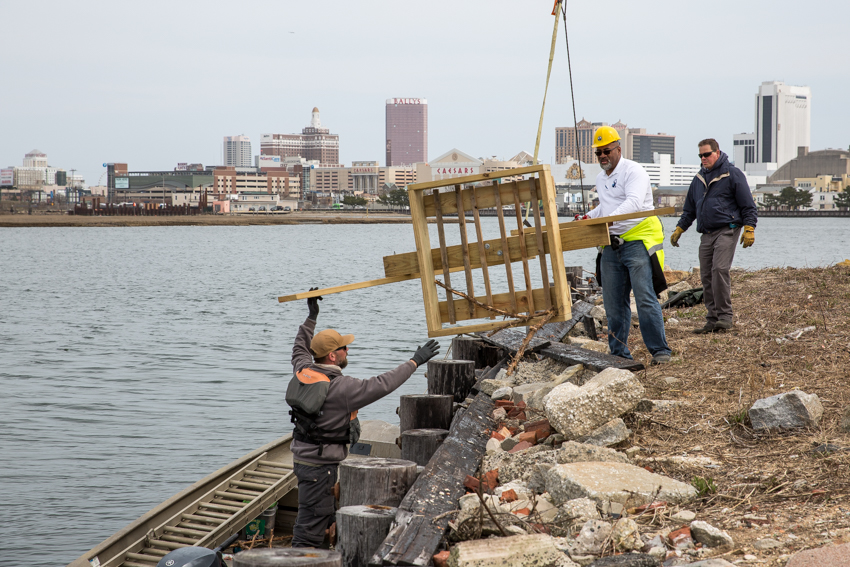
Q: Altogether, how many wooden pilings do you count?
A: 7